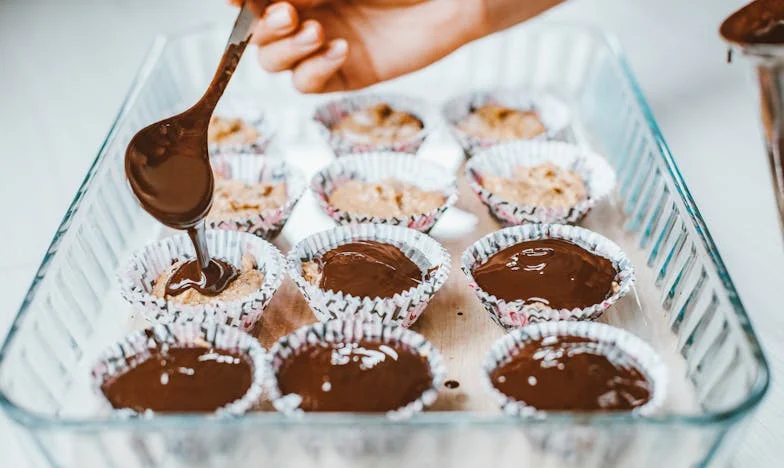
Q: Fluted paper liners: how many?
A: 12